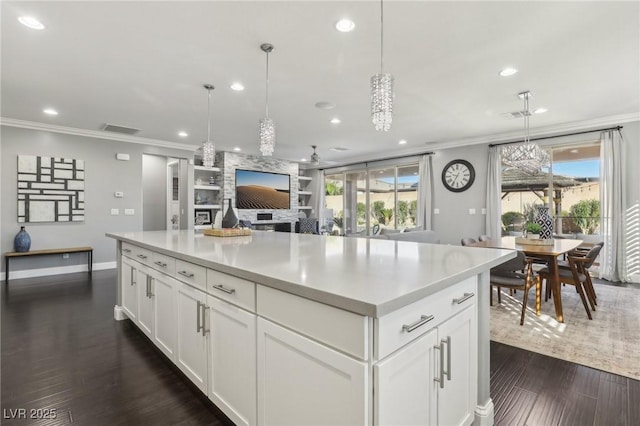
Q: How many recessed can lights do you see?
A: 11